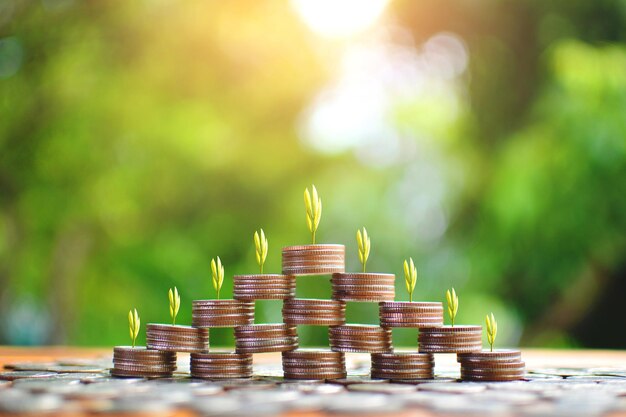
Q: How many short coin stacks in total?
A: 15